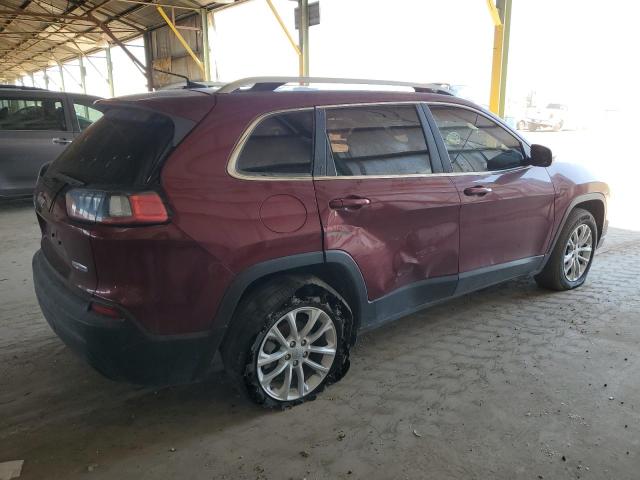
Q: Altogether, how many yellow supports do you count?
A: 3